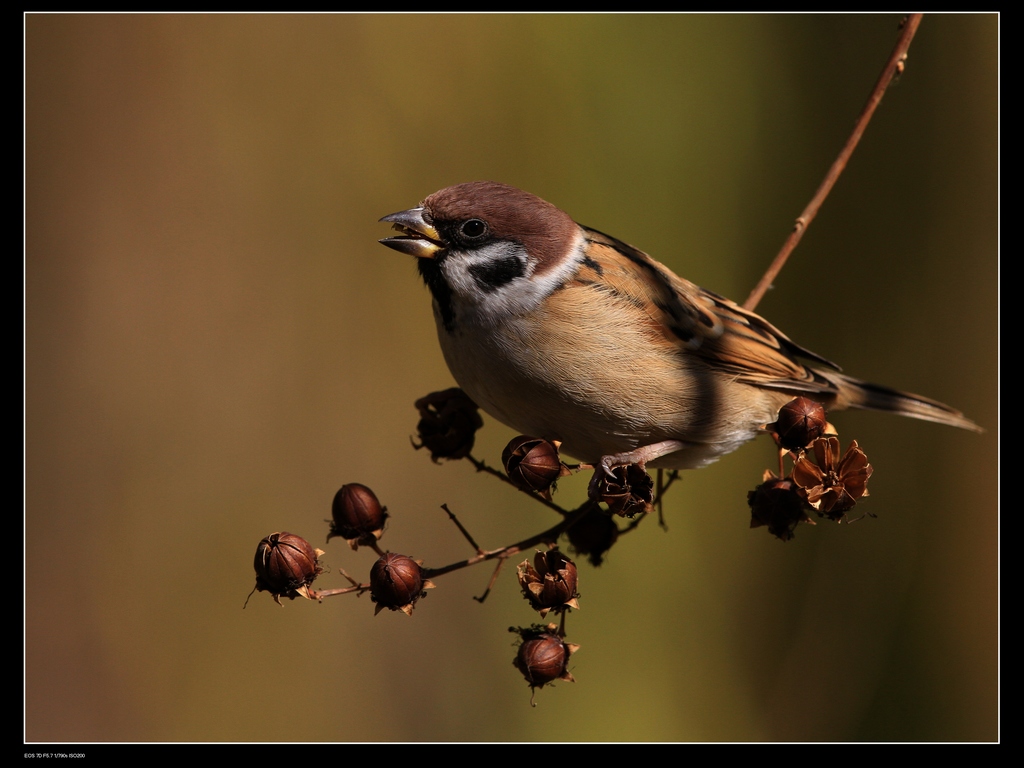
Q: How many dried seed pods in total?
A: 12